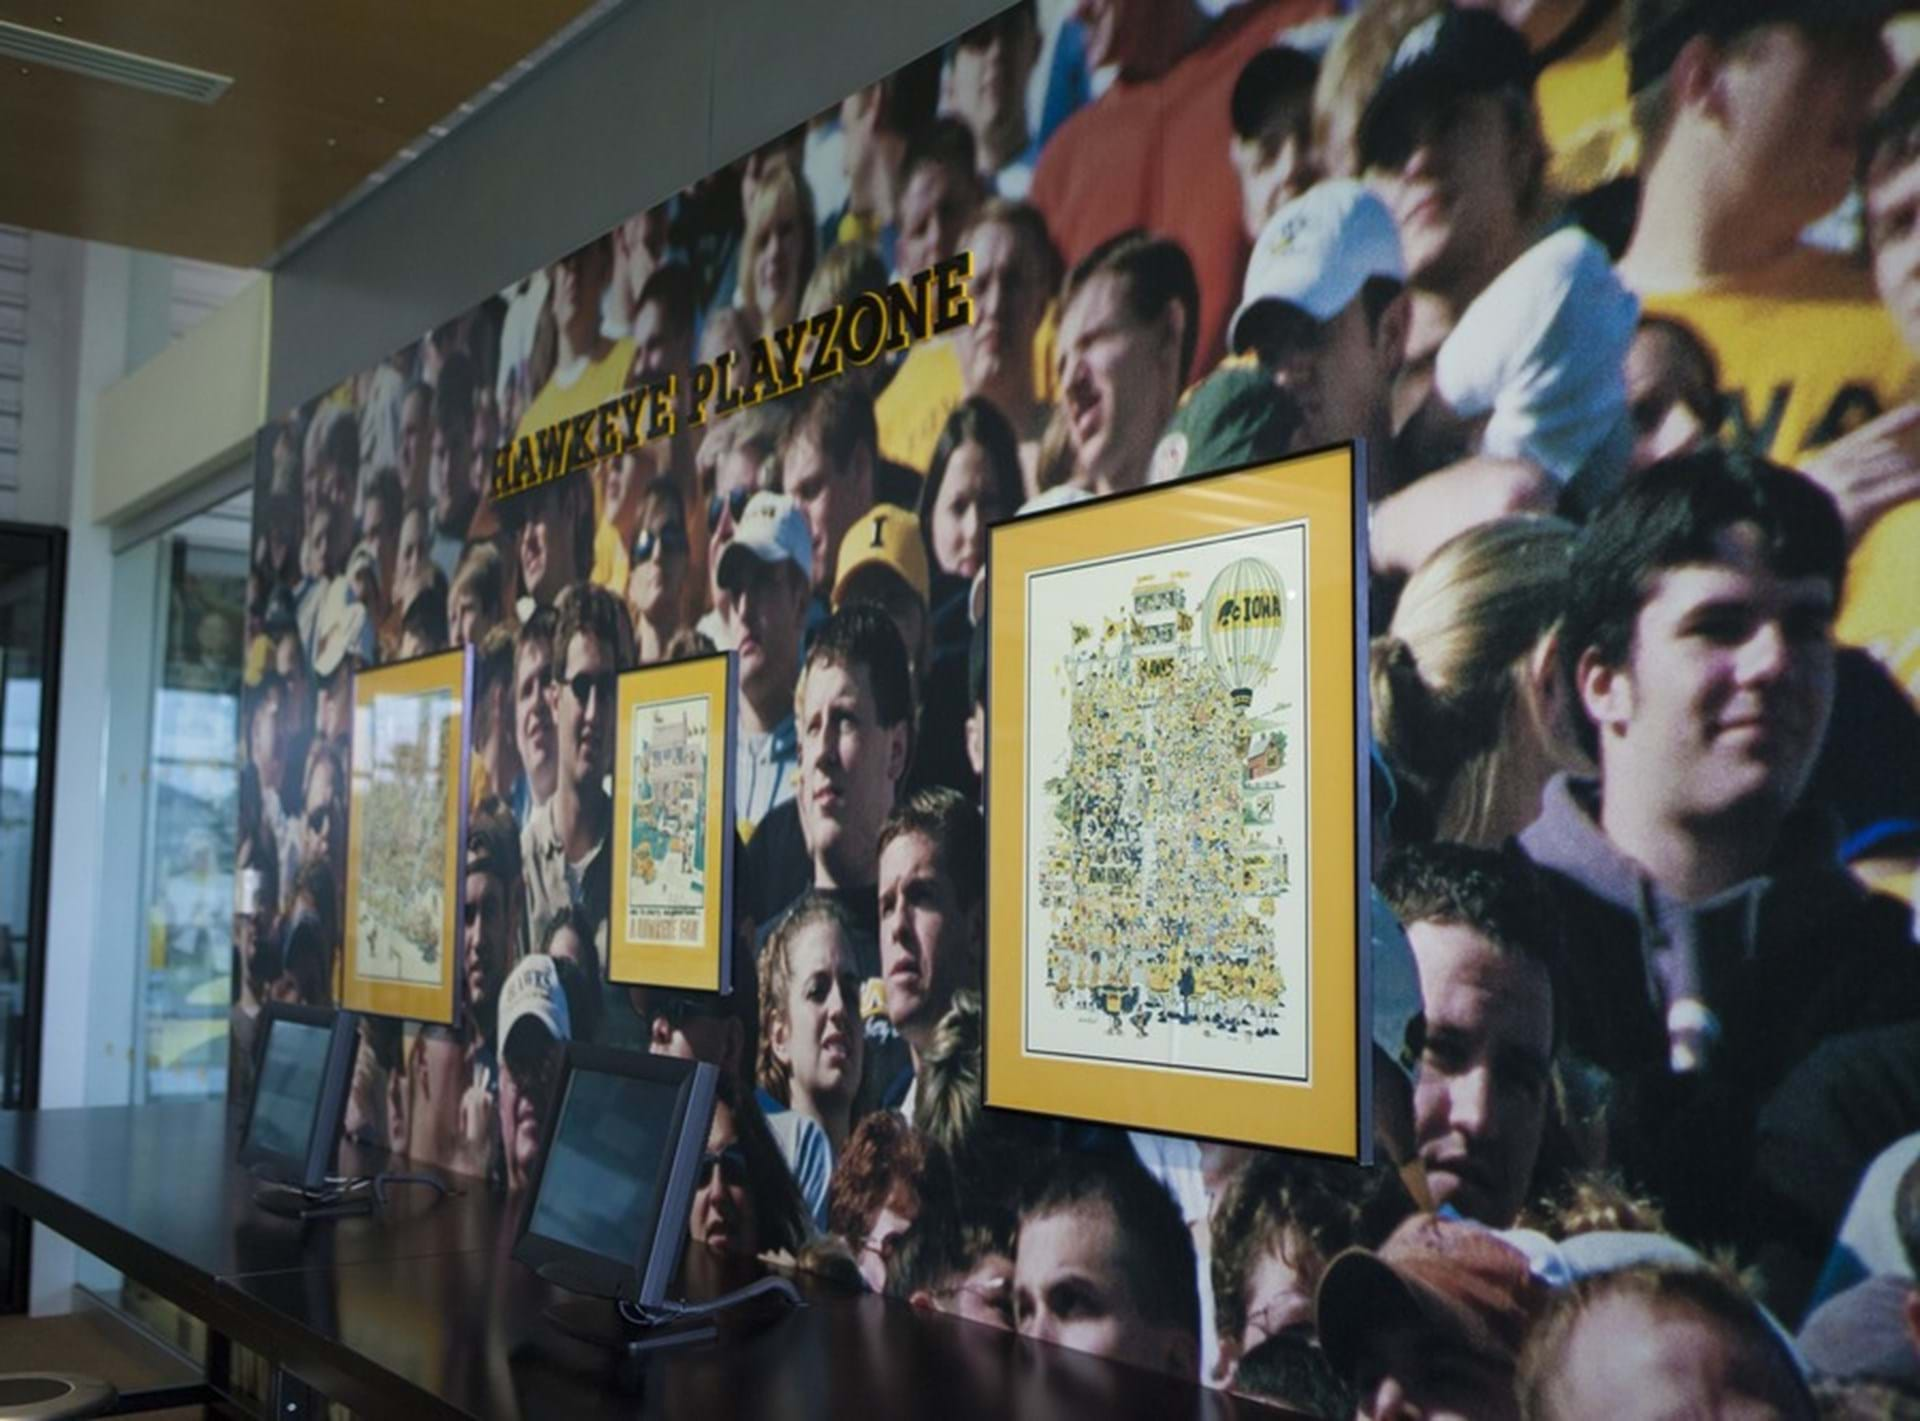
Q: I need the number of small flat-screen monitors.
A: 2